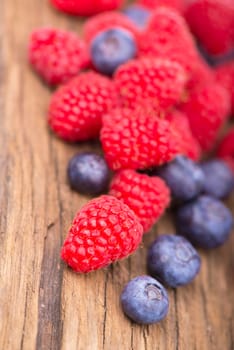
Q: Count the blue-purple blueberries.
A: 8